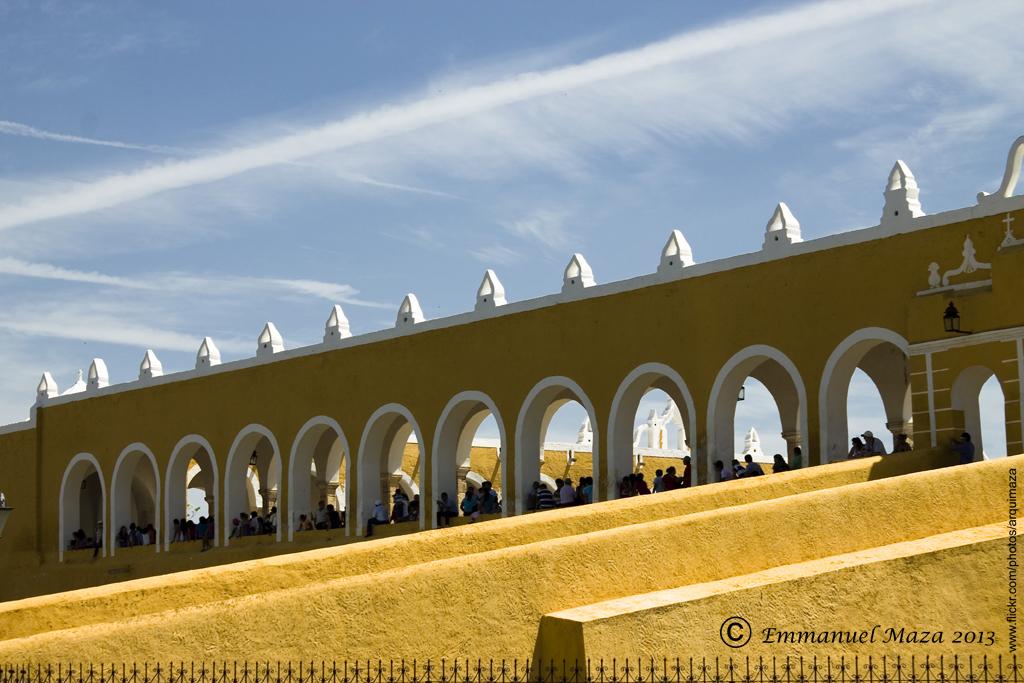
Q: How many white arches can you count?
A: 11